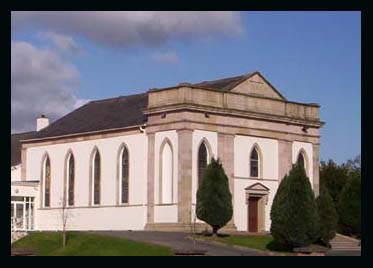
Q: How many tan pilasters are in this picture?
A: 5